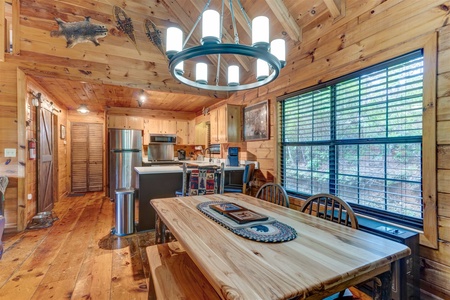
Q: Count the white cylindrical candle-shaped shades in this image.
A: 8